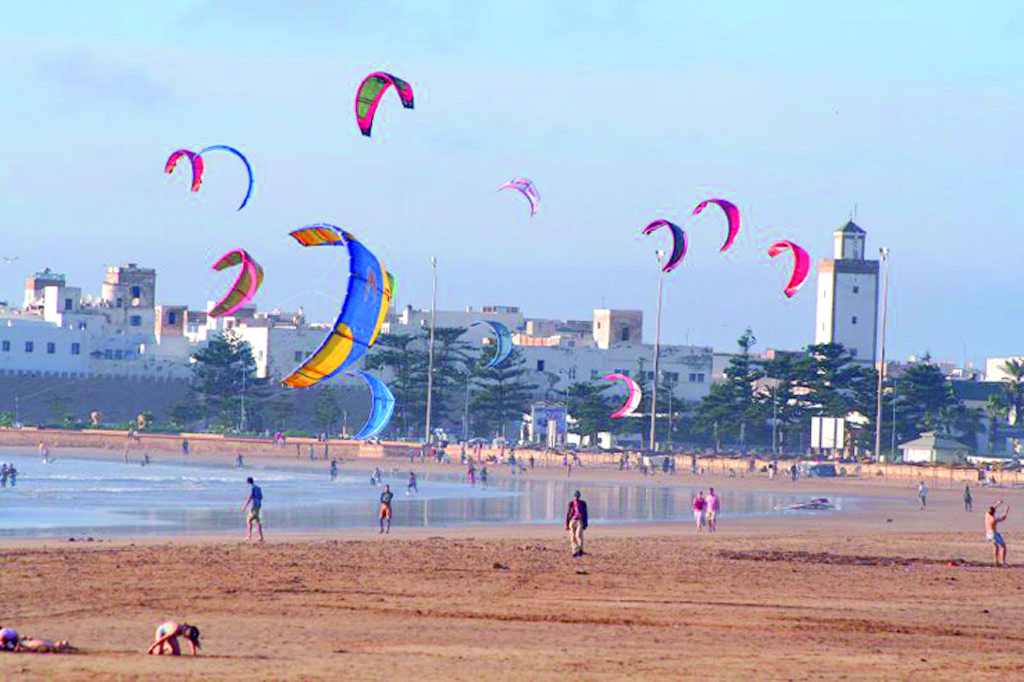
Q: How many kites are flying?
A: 12